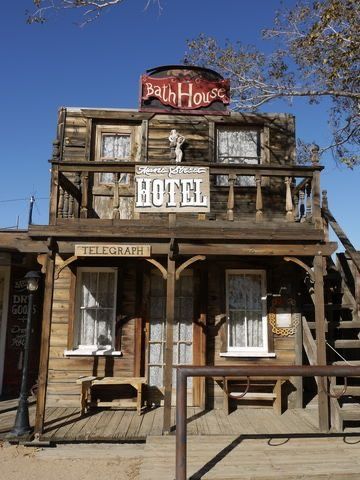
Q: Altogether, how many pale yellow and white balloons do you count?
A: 0